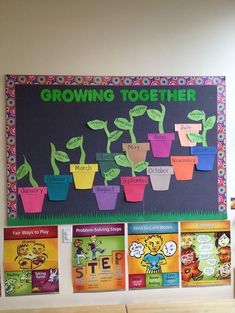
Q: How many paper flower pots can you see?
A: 12